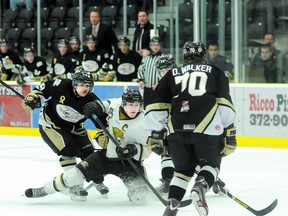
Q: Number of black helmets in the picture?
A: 11